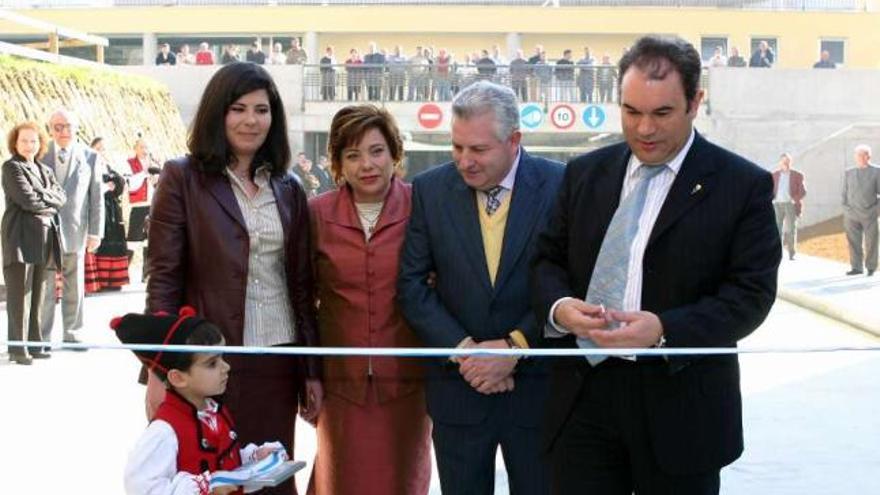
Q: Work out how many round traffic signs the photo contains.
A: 4